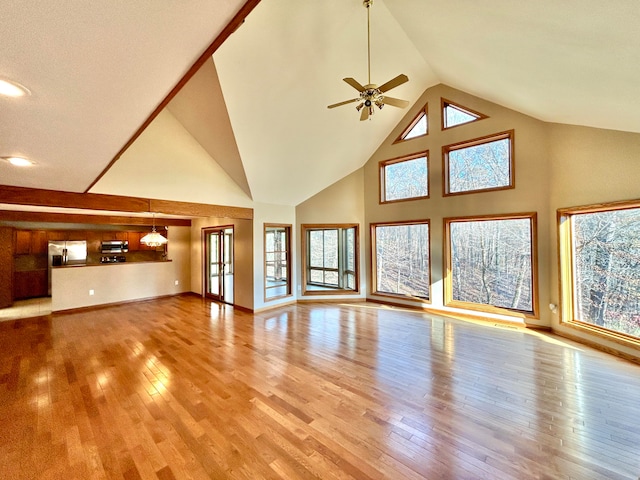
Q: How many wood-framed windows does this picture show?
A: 9